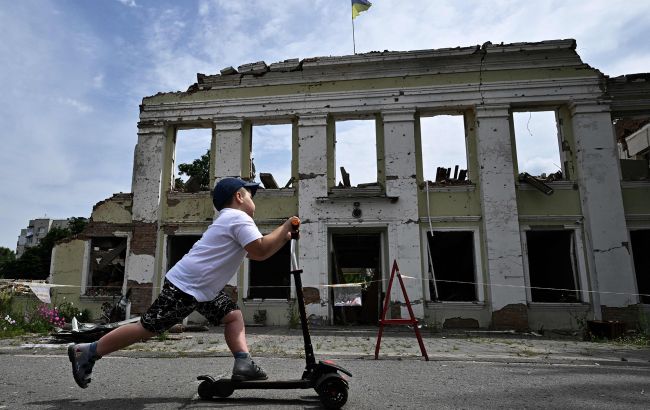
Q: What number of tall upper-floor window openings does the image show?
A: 5